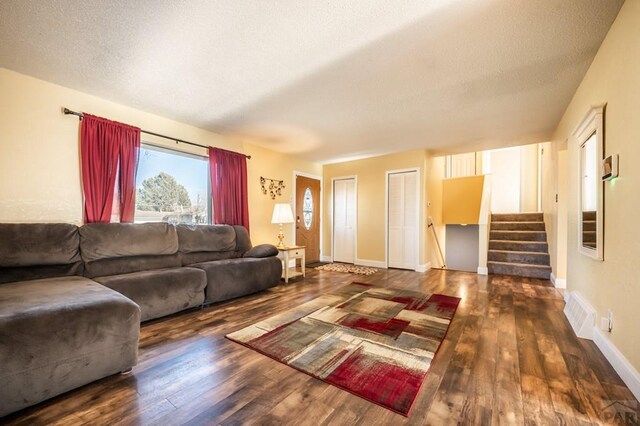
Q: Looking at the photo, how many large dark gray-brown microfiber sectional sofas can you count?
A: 1